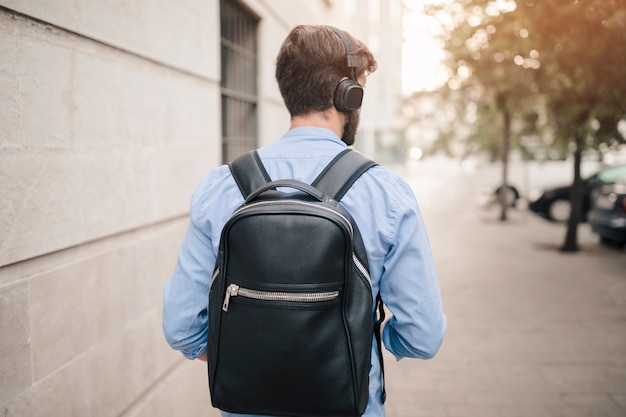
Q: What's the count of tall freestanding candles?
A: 0